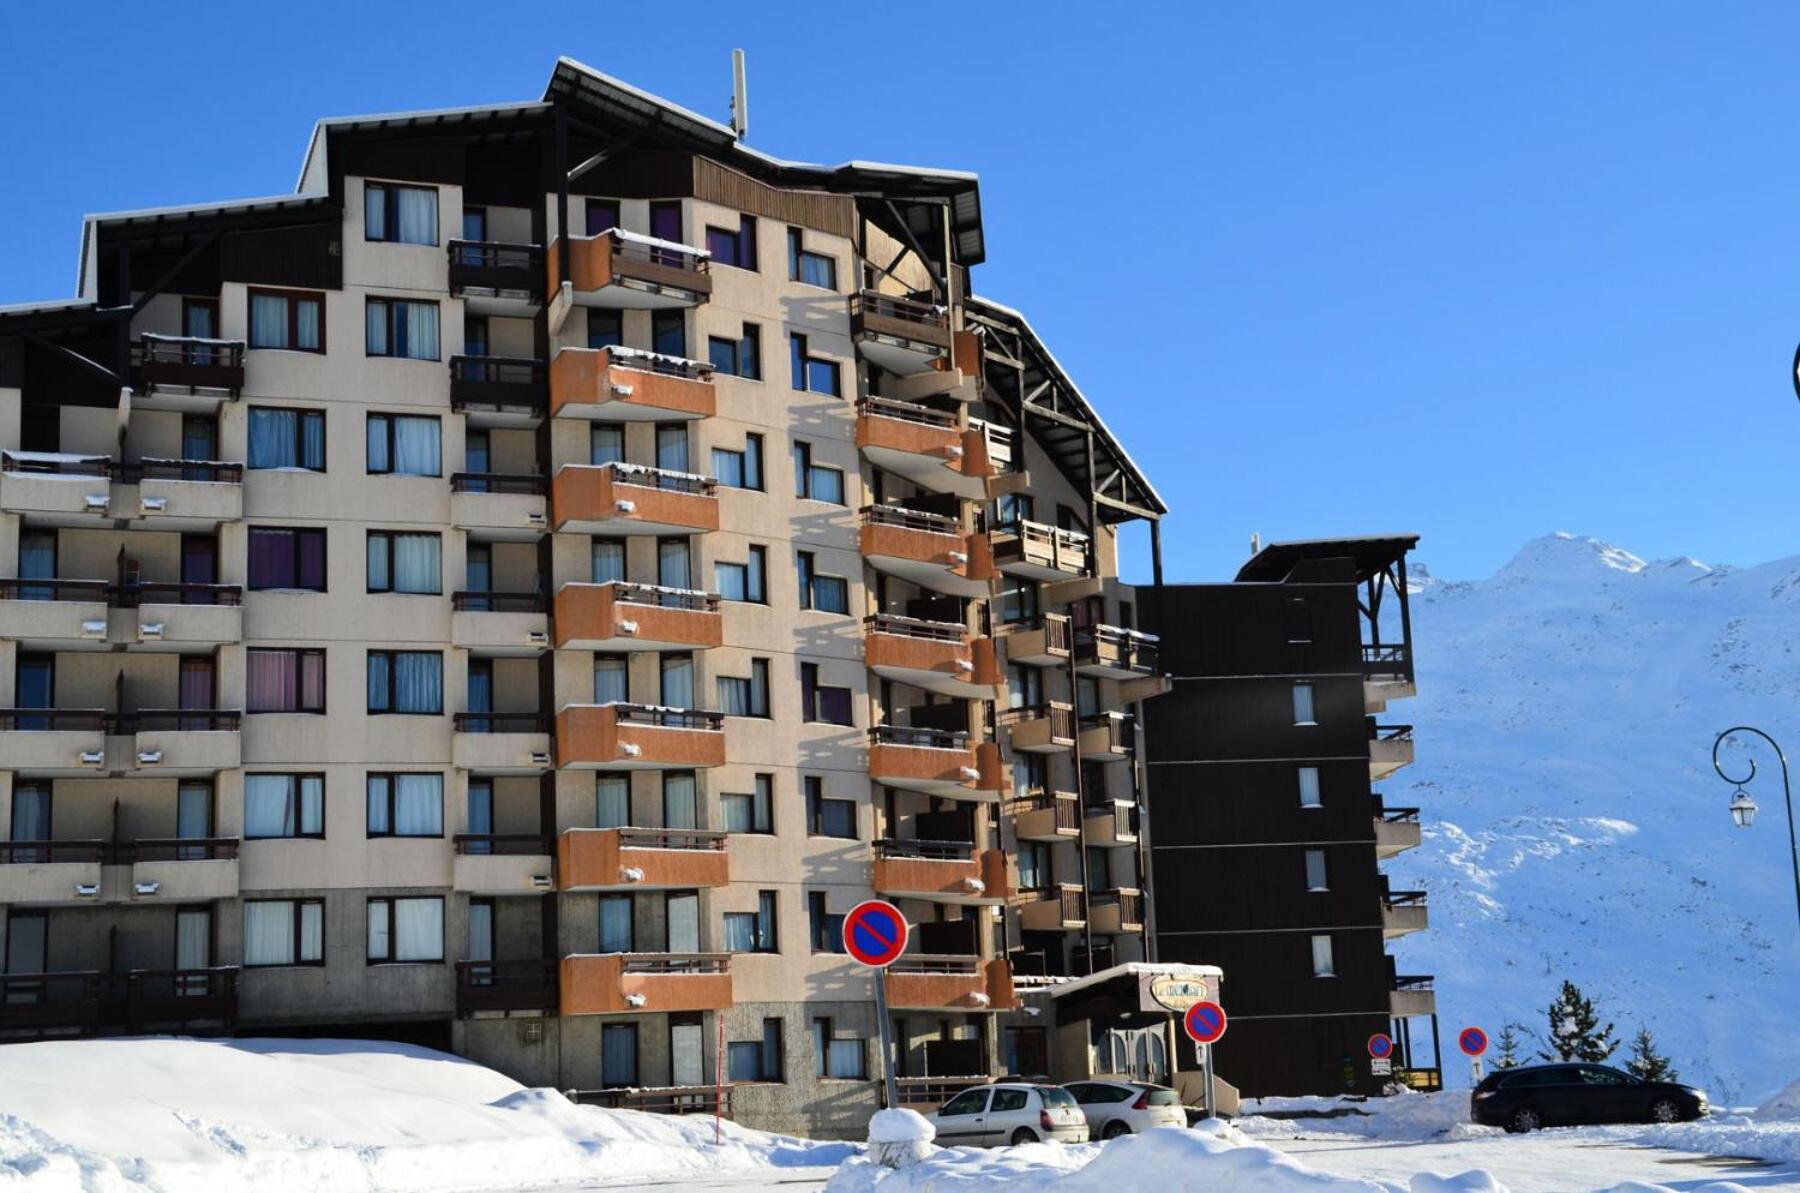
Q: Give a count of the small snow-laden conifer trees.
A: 3